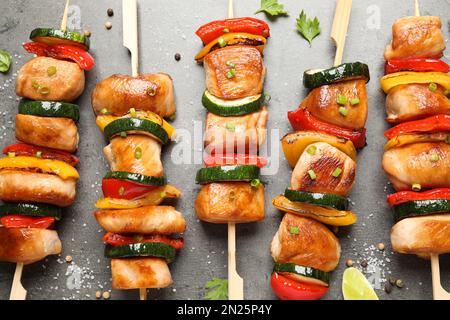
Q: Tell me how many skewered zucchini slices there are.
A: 12